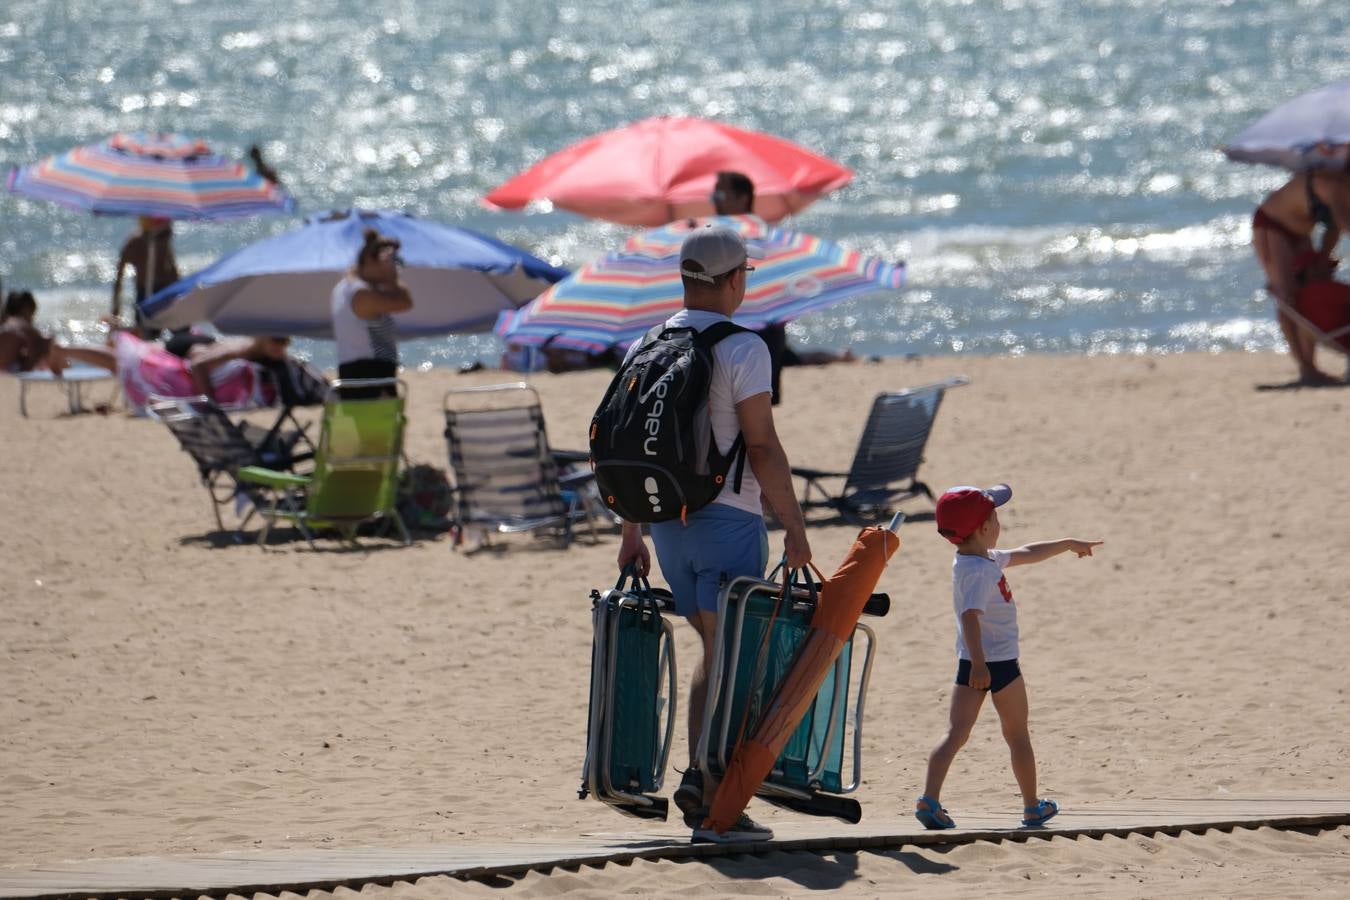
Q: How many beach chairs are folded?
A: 2